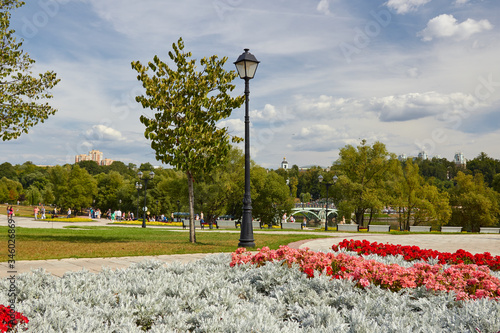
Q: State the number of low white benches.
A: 9